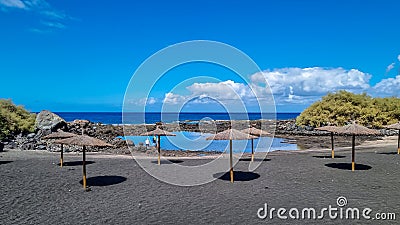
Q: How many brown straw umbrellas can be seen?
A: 8